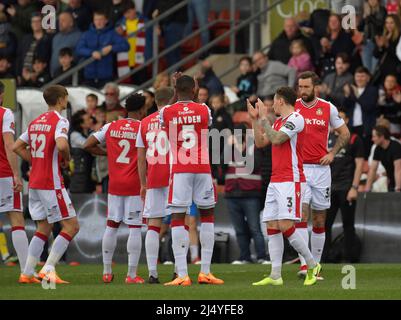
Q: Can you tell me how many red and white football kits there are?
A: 7